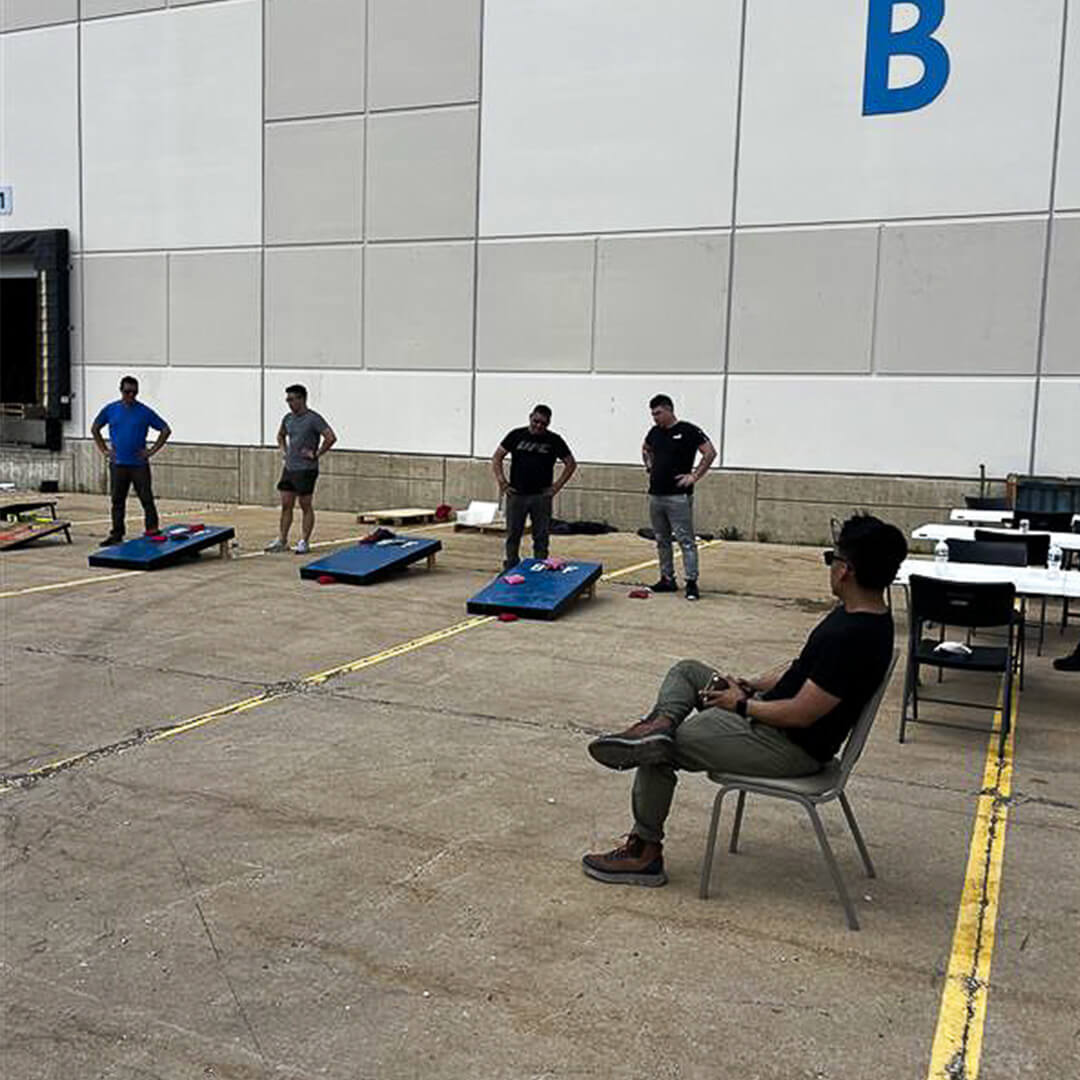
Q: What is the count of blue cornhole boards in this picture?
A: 3